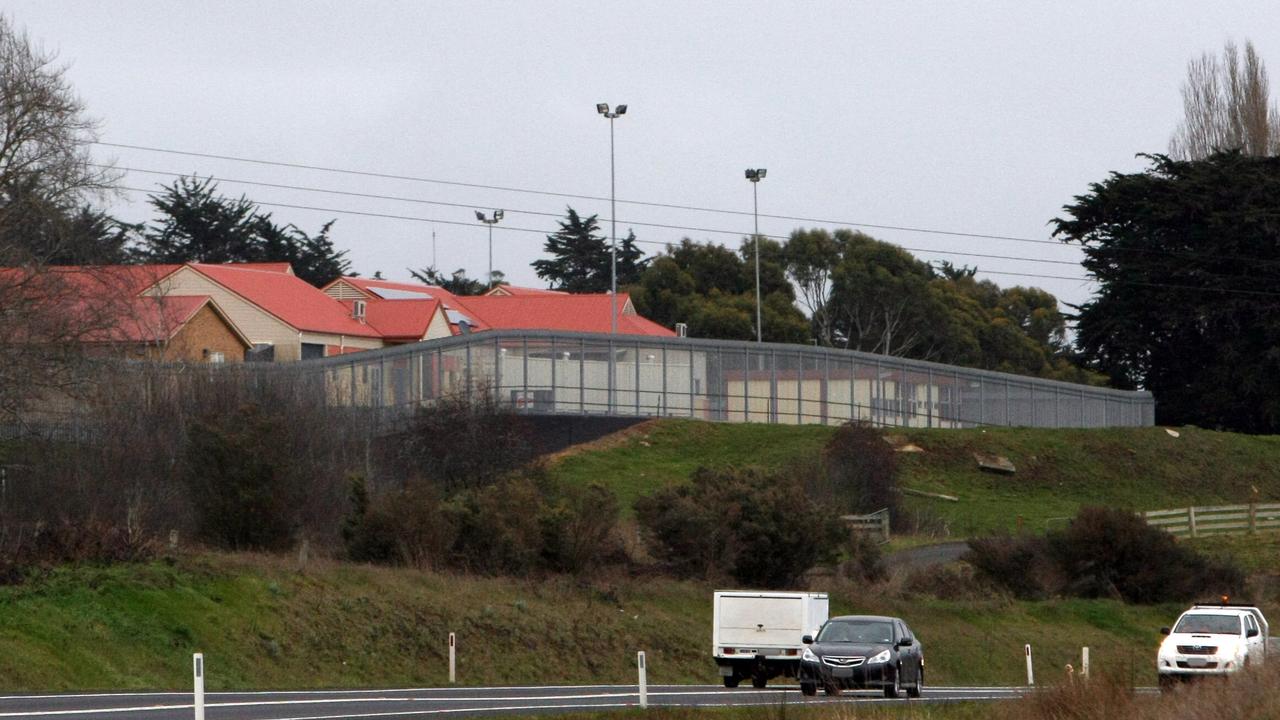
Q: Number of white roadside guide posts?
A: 5